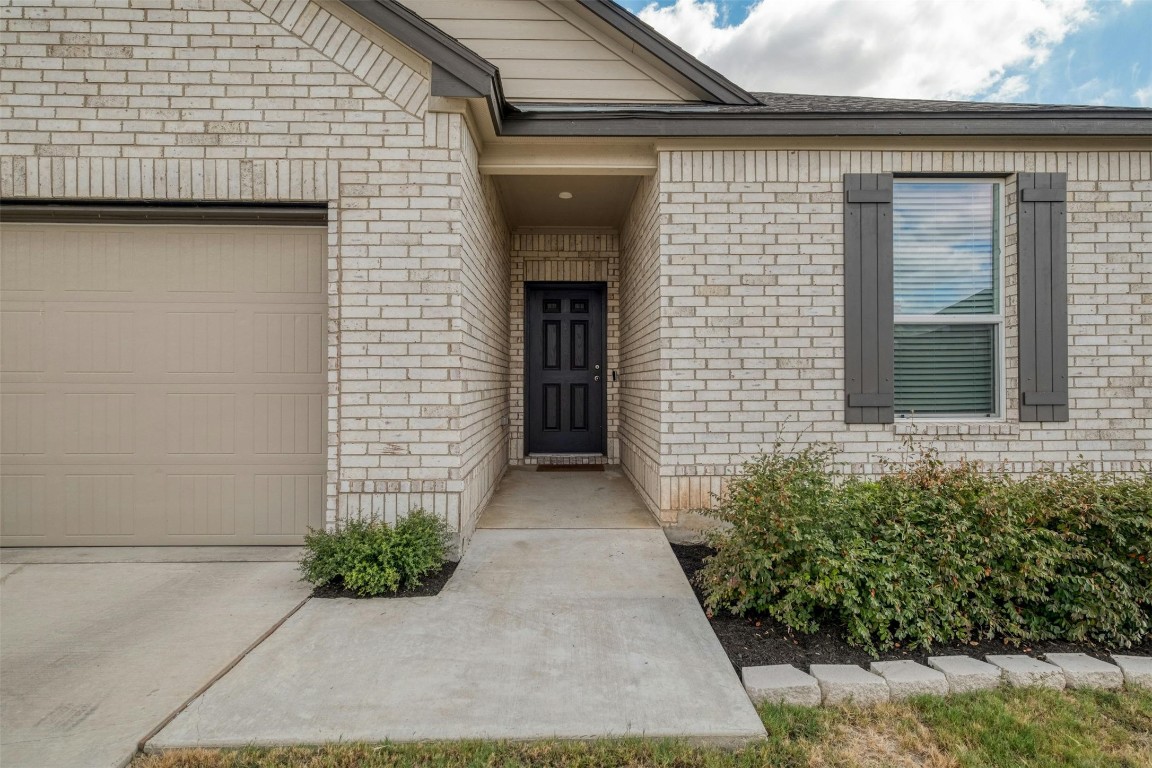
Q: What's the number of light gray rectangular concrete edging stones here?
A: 7